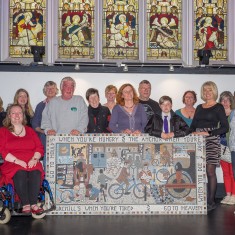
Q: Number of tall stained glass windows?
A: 5